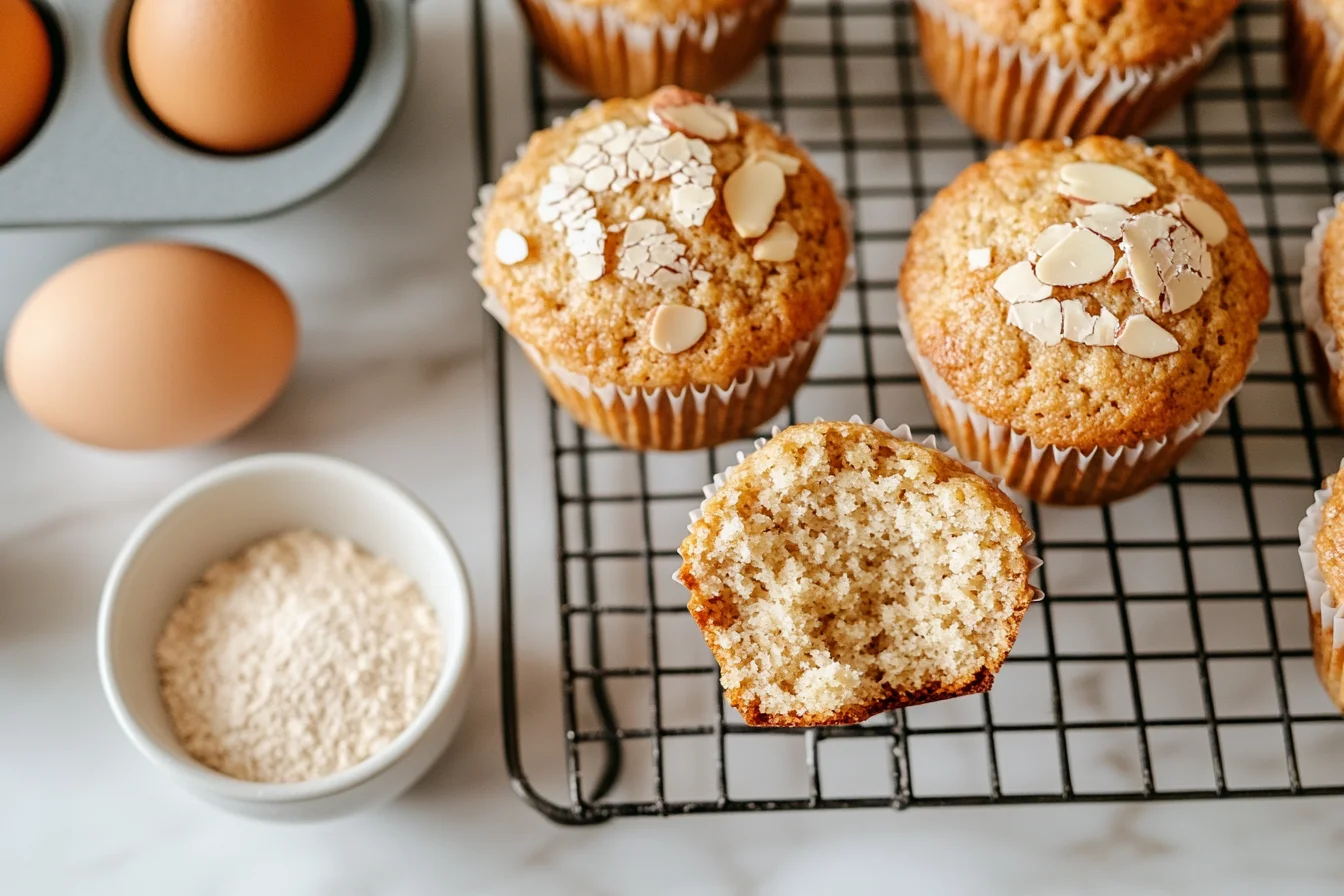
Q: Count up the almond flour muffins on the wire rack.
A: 8